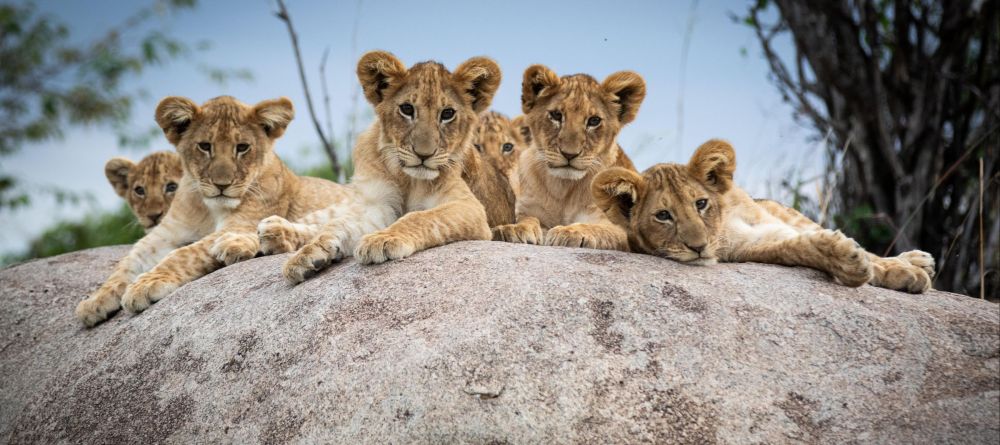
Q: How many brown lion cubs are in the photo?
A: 6